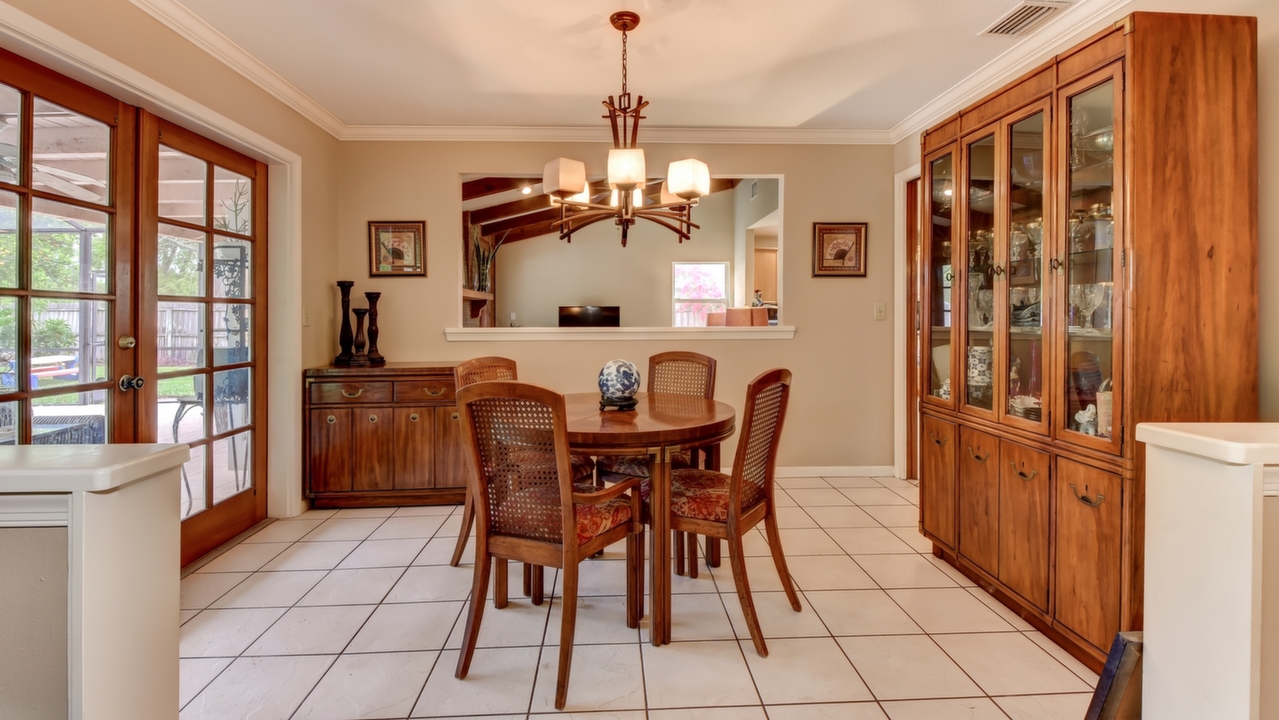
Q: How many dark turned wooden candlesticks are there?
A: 3